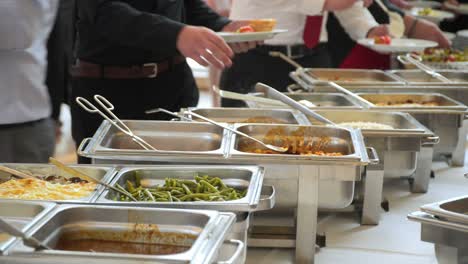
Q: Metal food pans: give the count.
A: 13